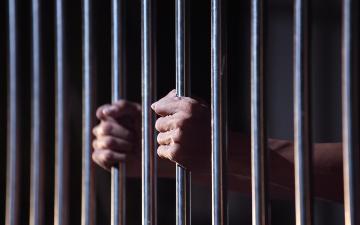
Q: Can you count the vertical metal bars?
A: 11